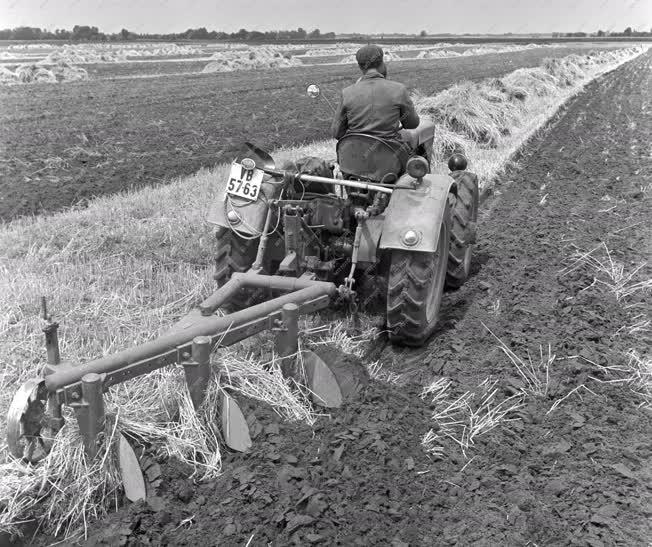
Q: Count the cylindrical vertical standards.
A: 3